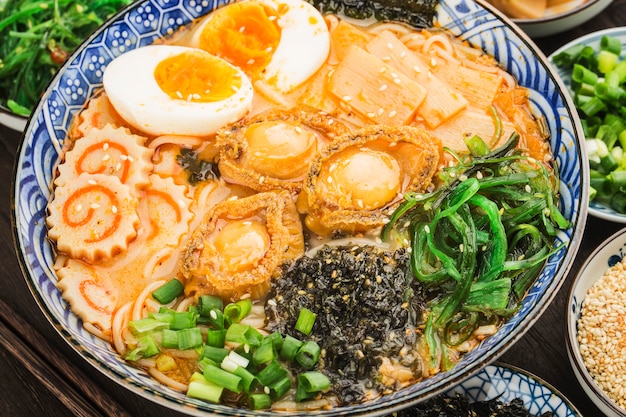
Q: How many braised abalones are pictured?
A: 3